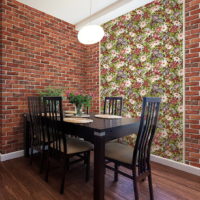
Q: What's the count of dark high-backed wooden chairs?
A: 4